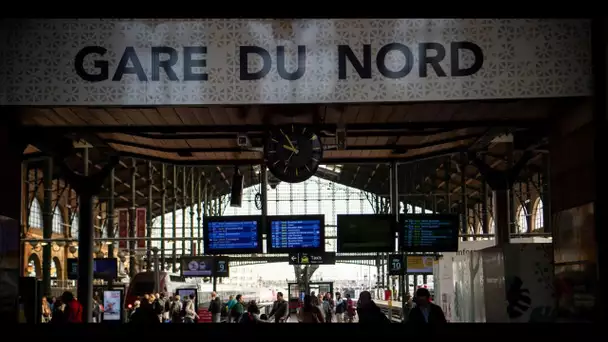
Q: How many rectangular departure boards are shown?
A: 4